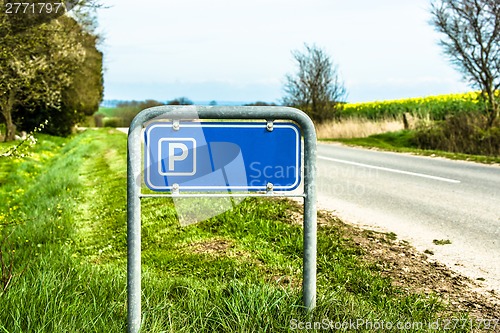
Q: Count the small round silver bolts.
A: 4